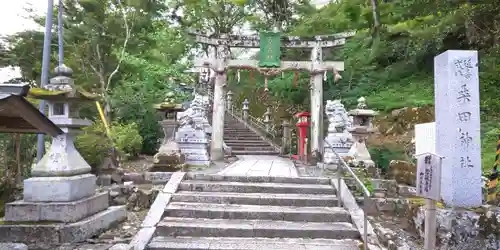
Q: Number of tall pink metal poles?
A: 0